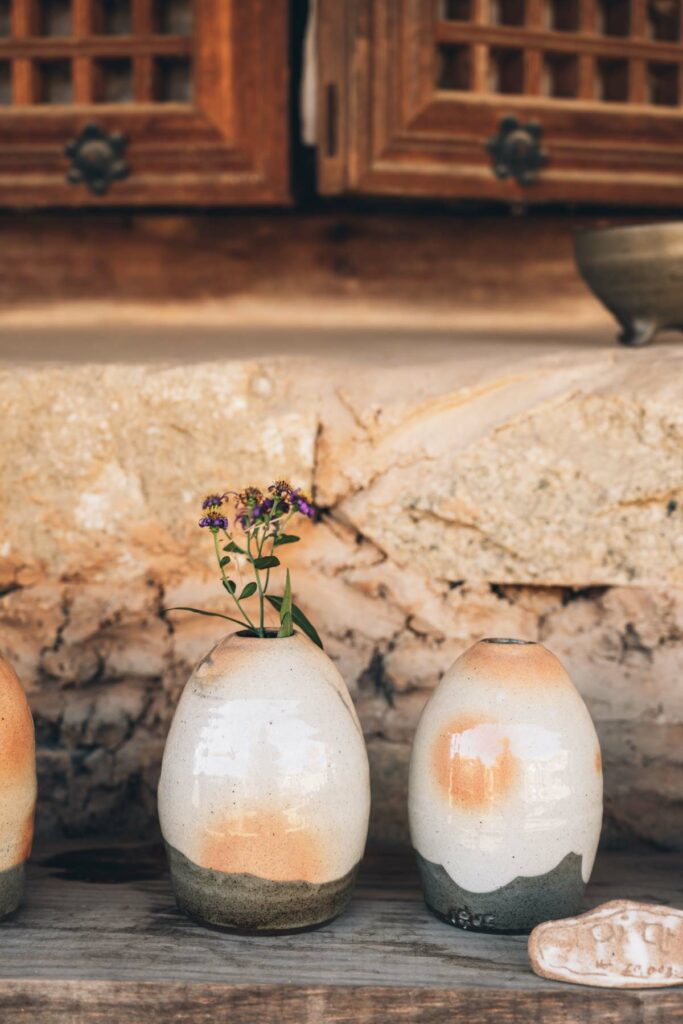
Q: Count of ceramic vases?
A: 3